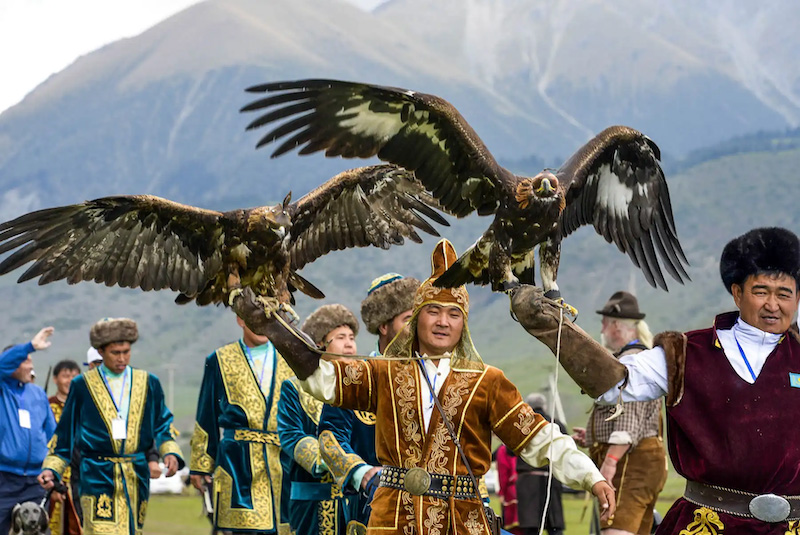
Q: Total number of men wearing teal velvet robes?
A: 4